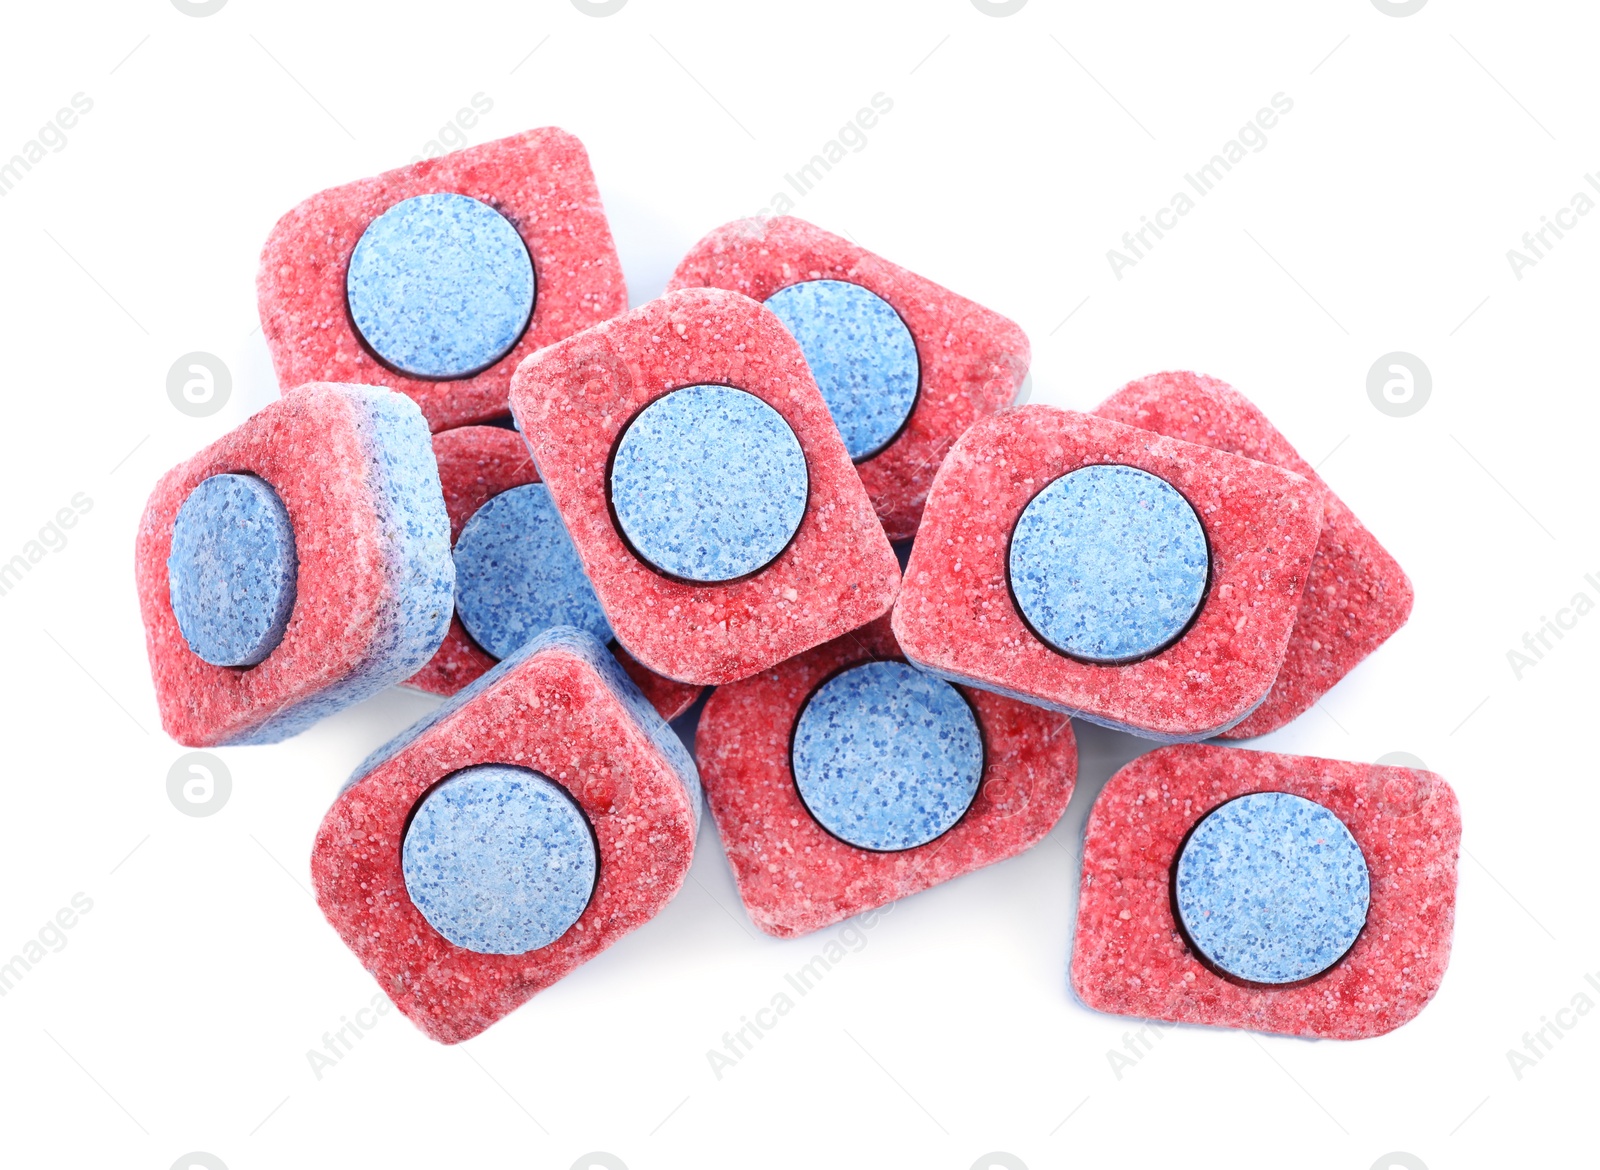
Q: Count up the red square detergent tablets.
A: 10